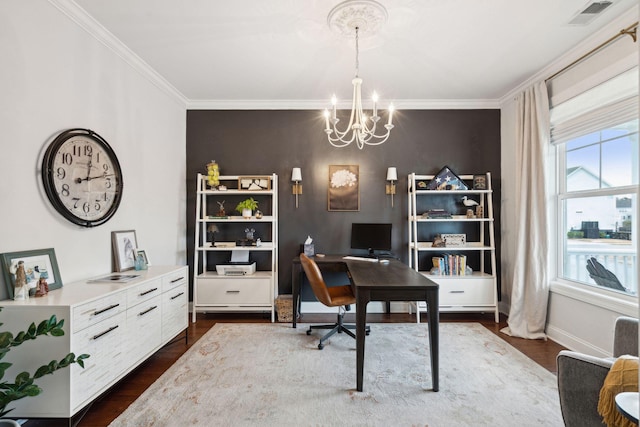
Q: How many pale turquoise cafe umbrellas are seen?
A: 0